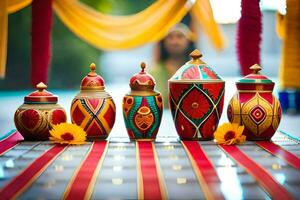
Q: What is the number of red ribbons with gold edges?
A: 7